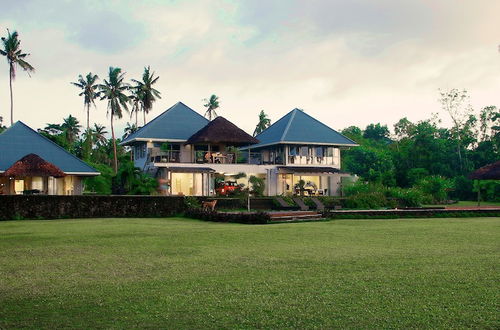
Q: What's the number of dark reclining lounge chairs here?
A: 3